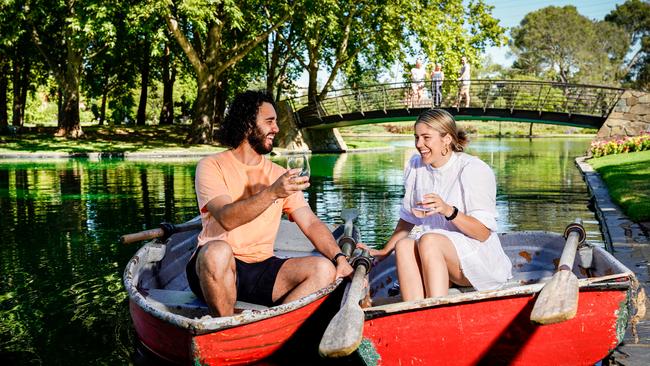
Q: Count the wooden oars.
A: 4